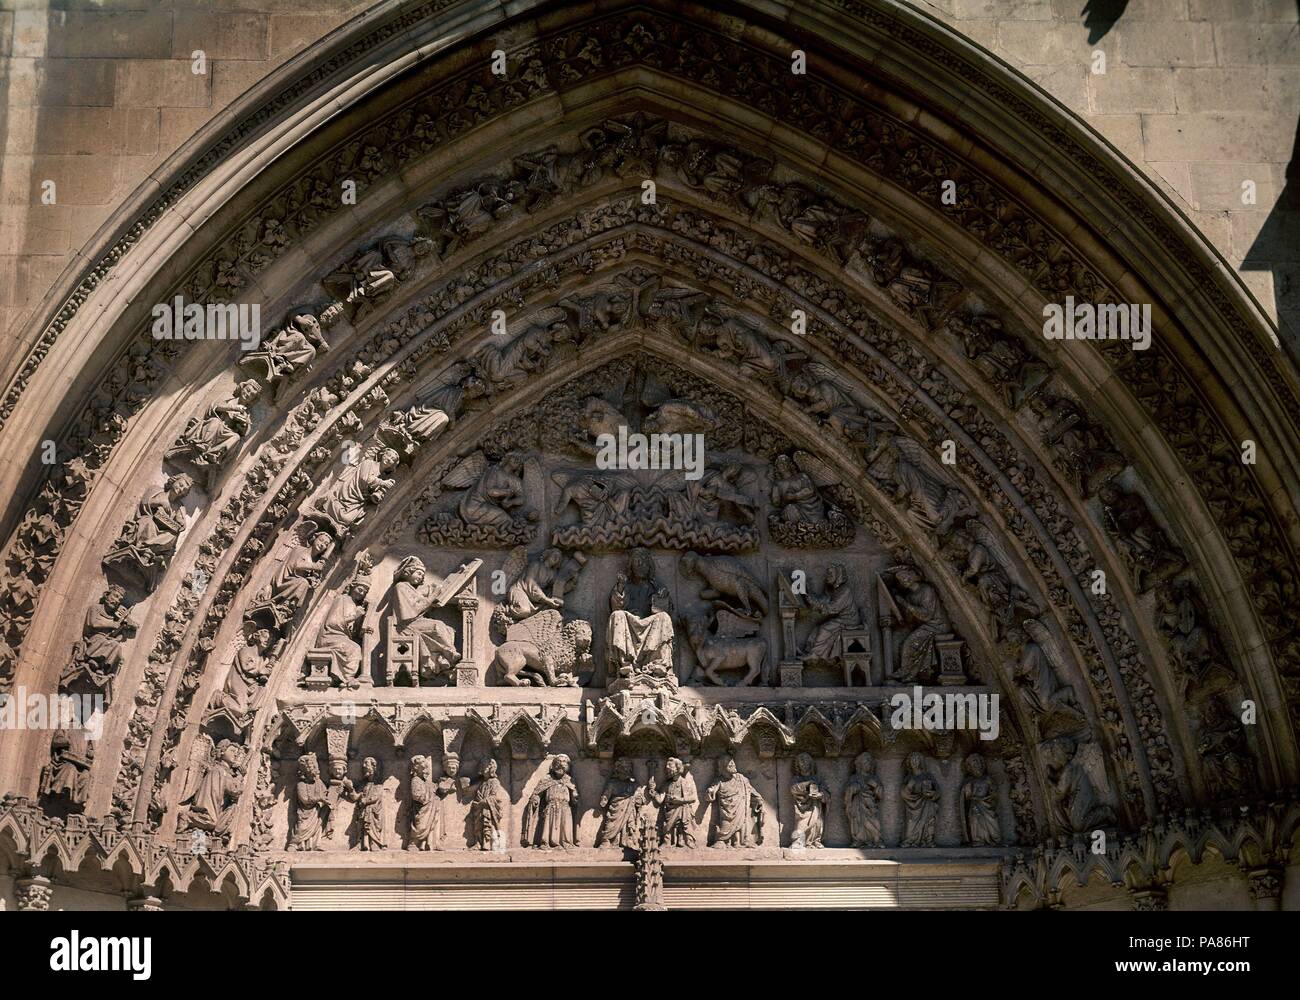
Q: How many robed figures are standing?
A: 12